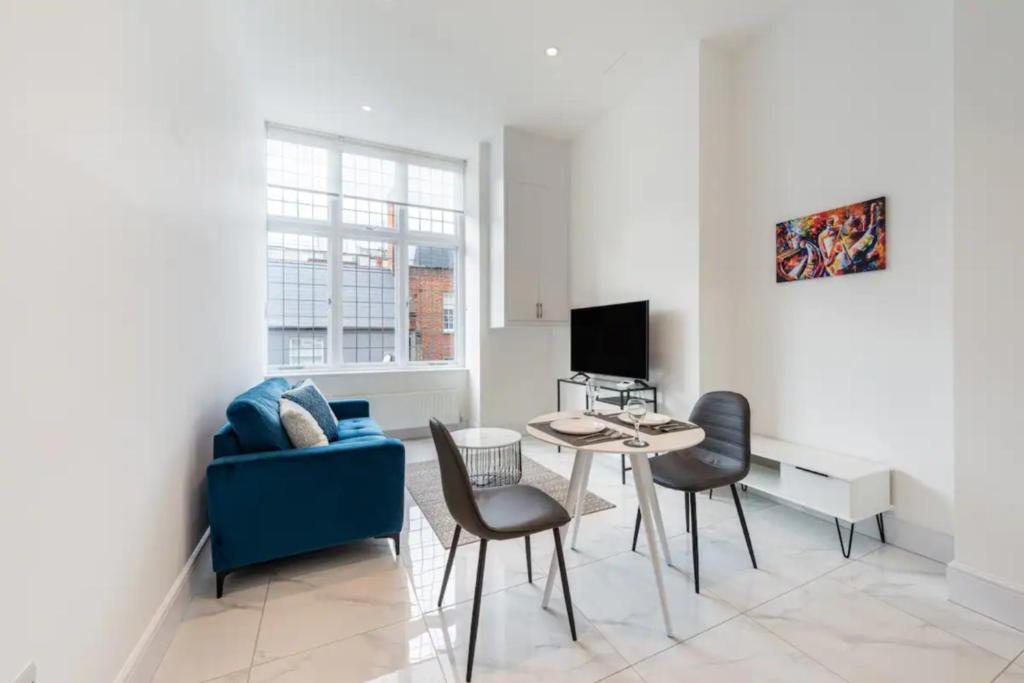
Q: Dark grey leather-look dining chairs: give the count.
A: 2